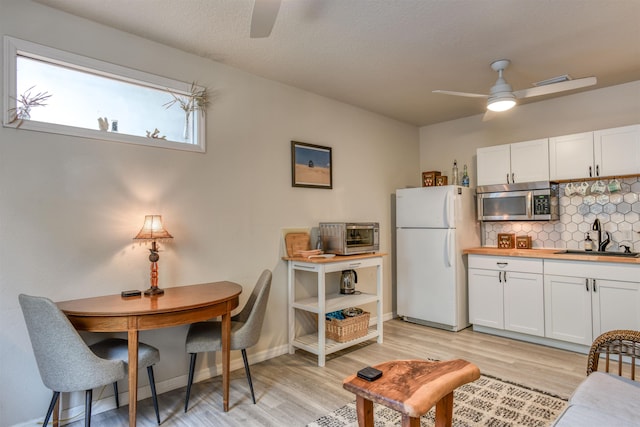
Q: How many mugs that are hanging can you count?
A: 4